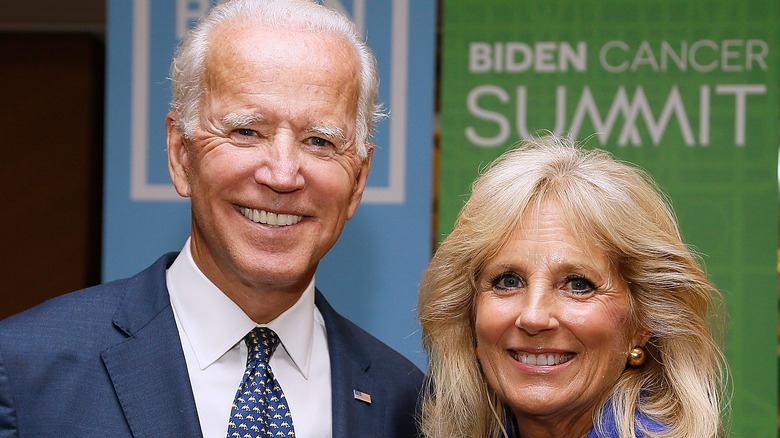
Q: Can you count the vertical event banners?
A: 2